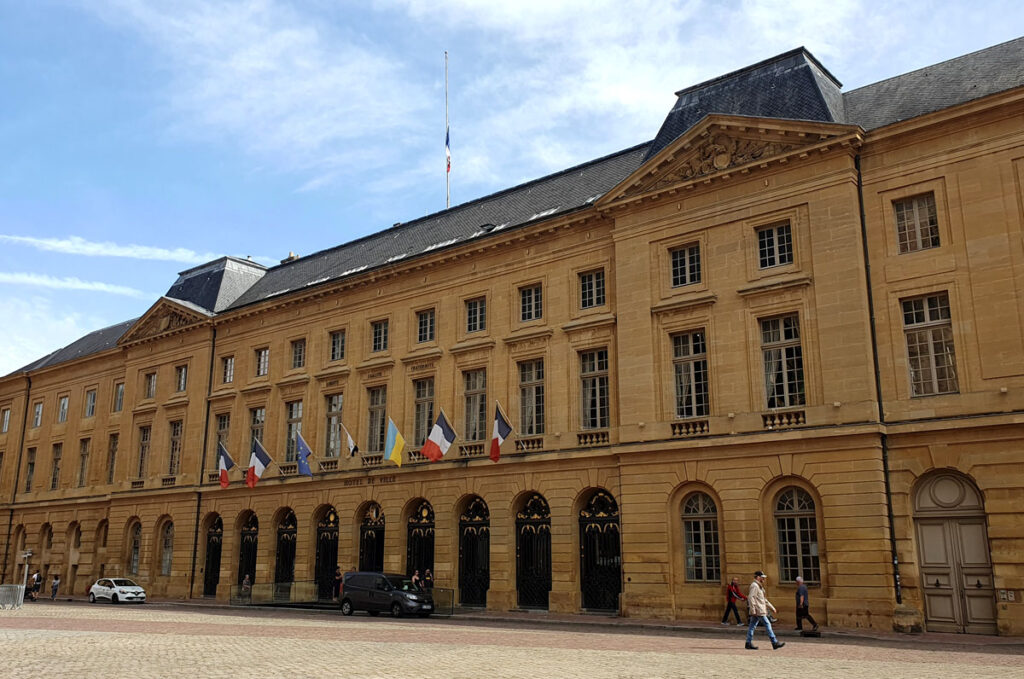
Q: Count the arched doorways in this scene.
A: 10